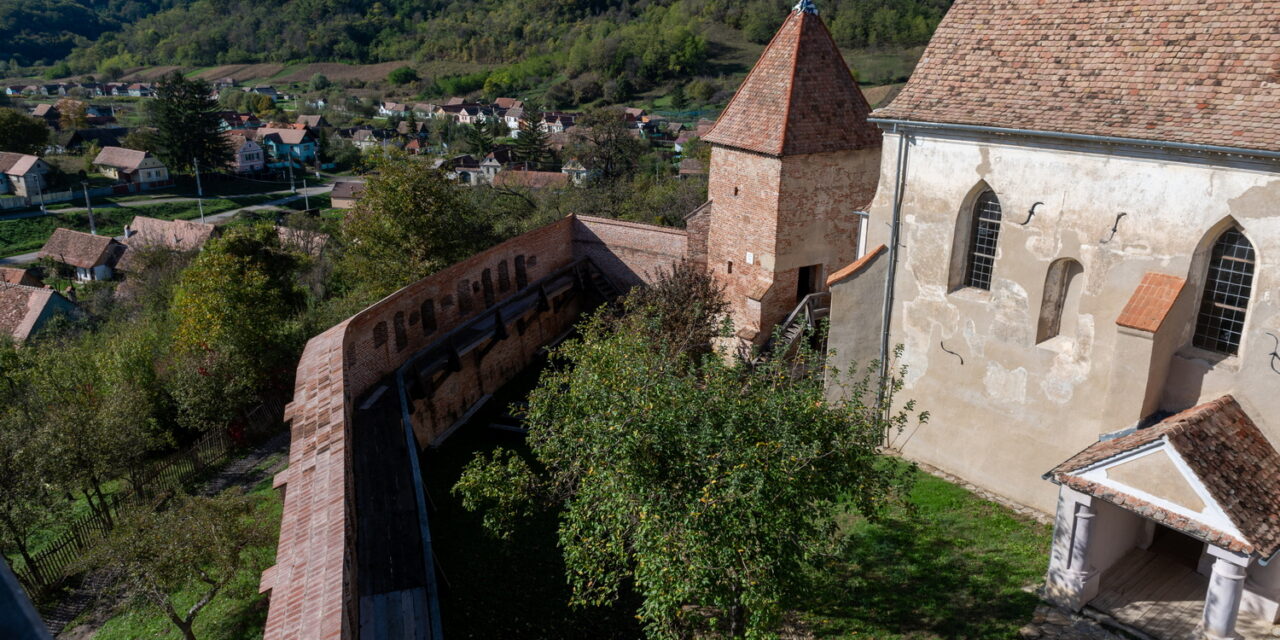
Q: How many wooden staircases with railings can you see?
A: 2